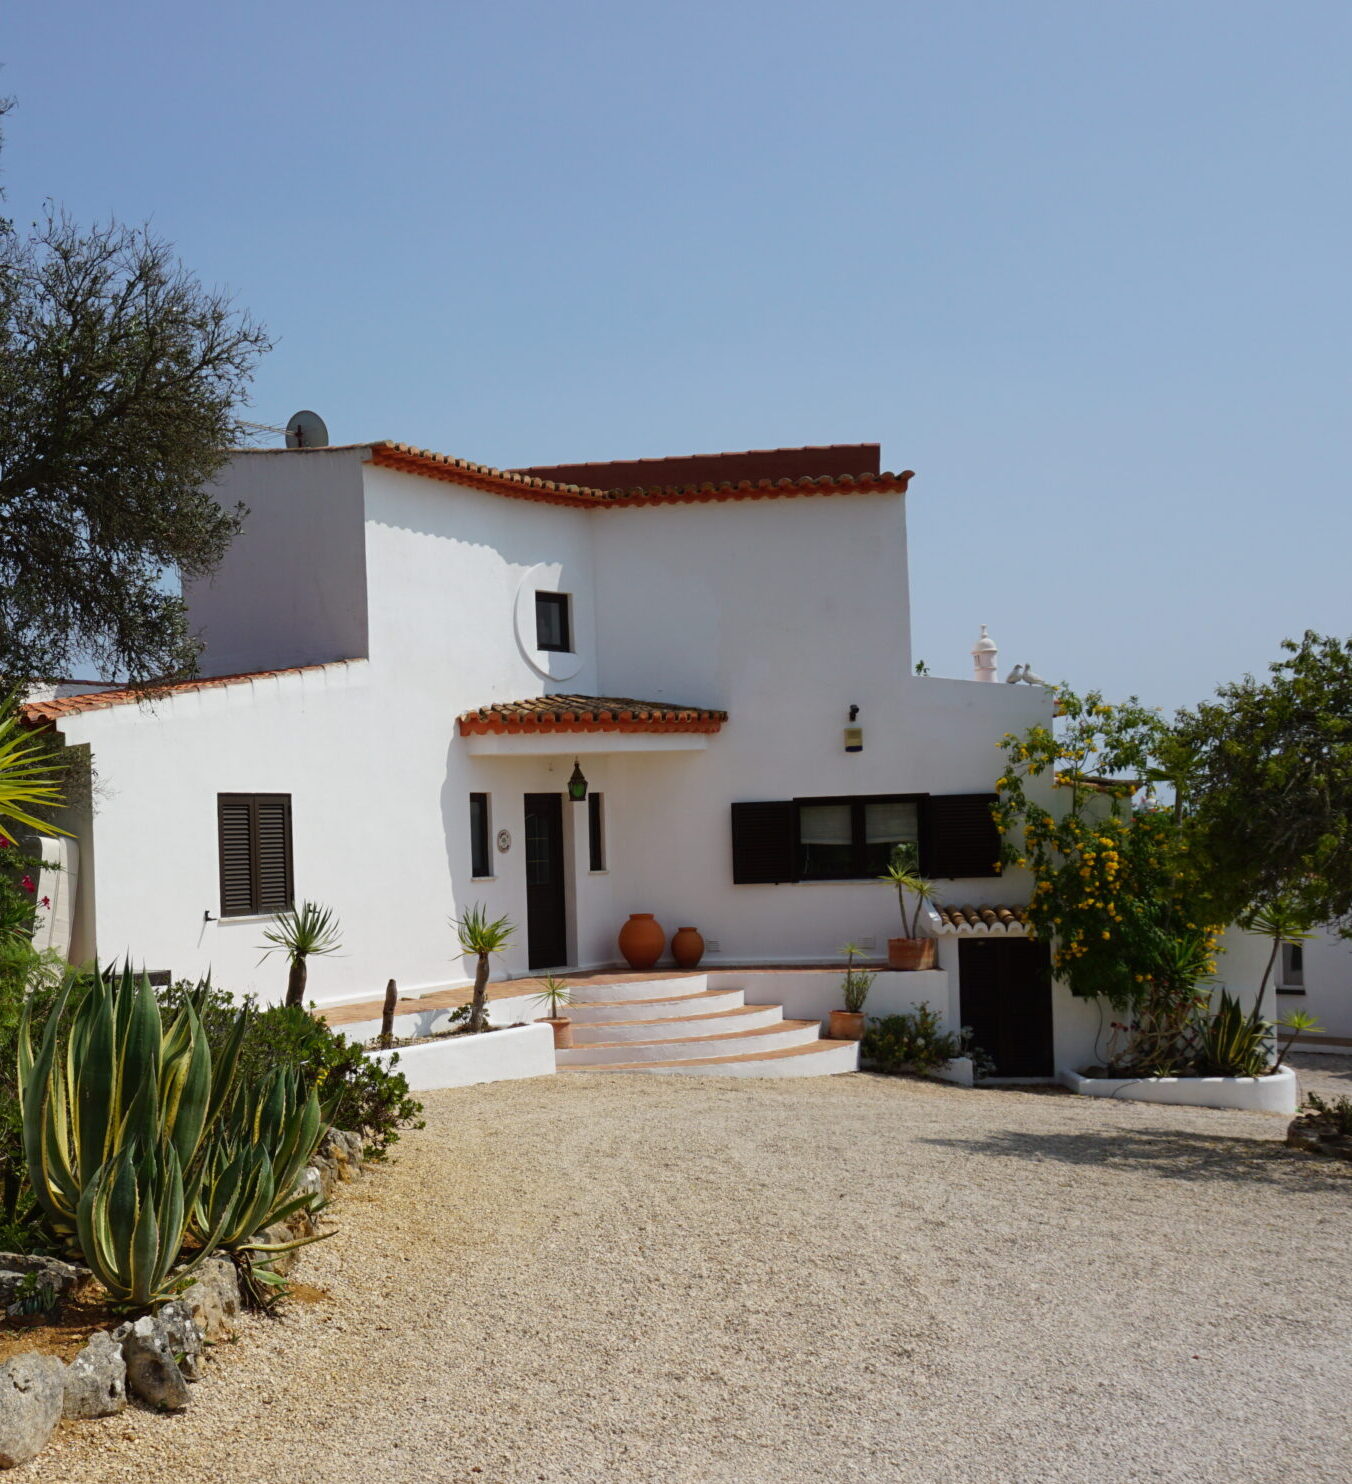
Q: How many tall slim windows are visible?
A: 2